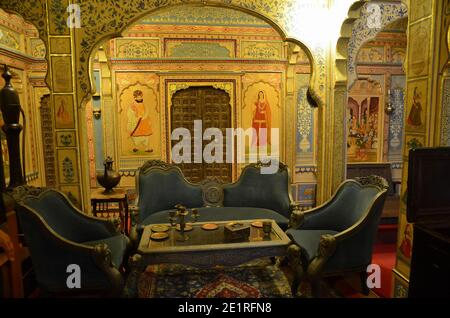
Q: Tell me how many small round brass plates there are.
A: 5